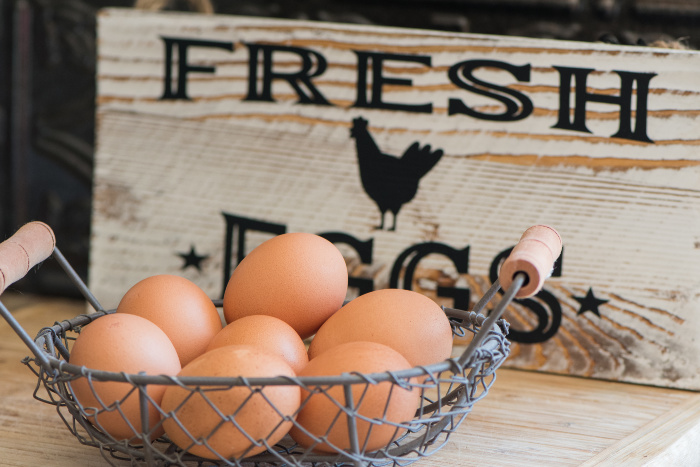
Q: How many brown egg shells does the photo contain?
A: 7